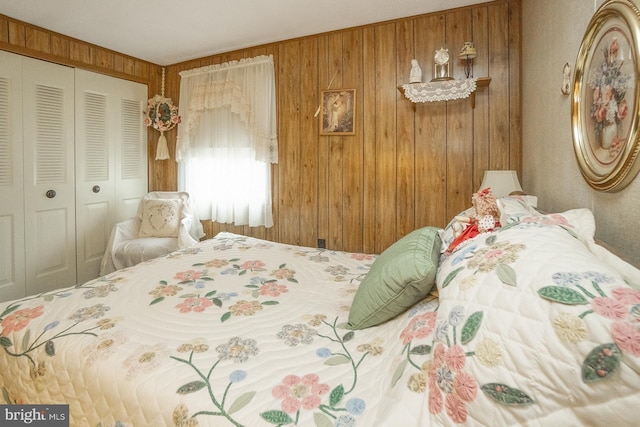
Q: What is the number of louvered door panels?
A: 4